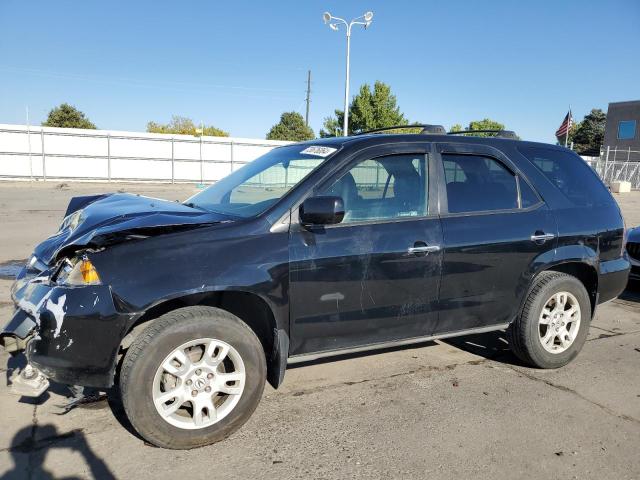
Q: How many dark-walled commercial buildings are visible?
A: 1